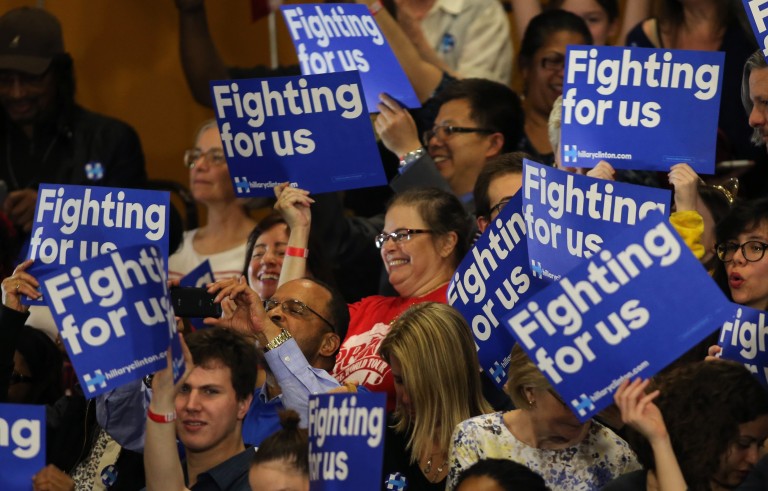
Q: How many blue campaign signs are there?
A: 13